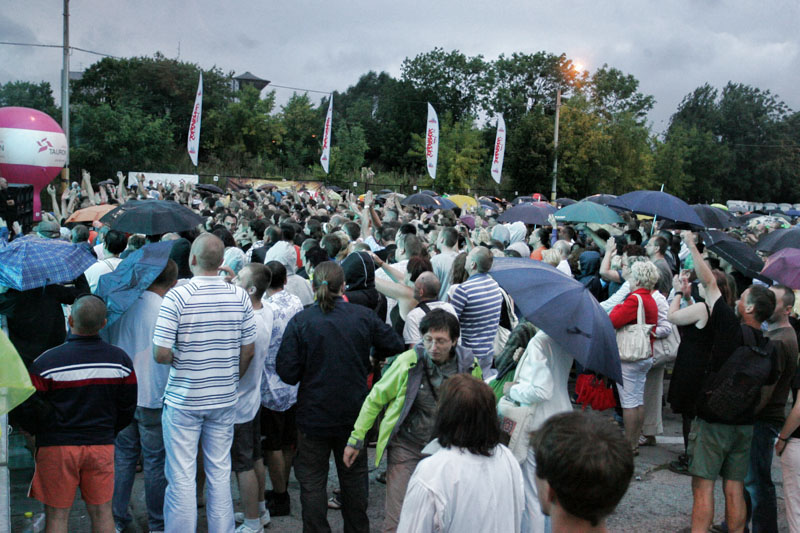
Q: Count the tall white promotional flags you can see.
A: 4